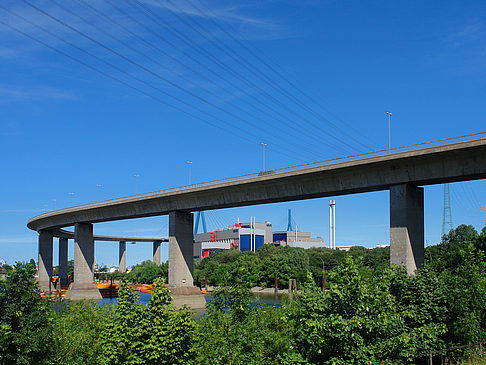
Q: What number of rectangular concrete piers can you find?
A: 7